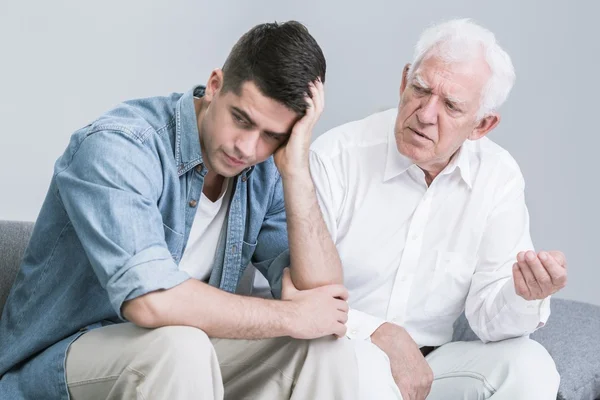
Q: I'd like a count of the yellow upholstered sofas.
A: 0